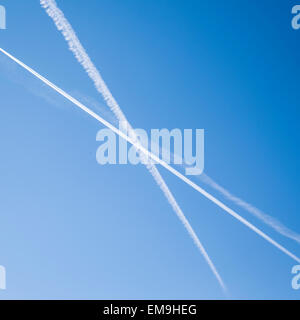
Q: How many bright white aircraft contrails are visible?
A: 2